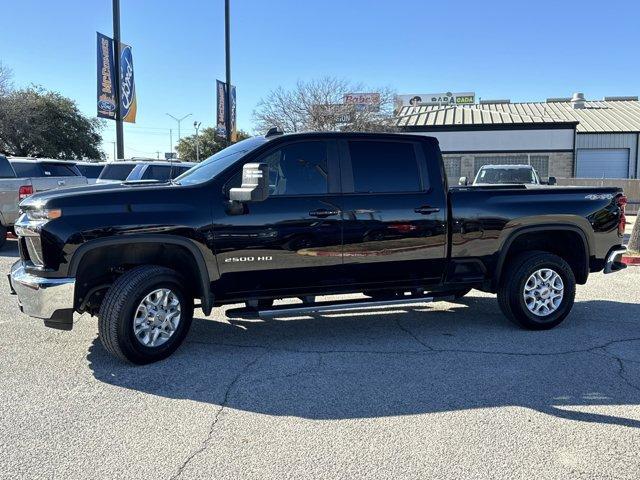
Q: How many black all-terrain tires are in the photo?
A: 2